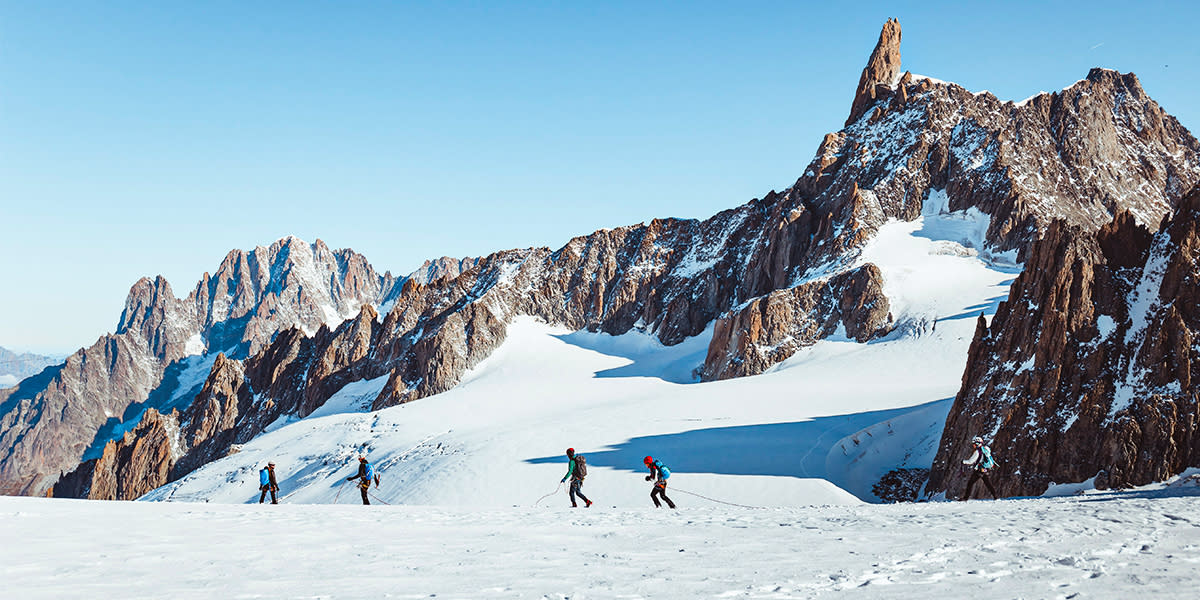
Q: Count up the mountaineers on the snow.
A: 5